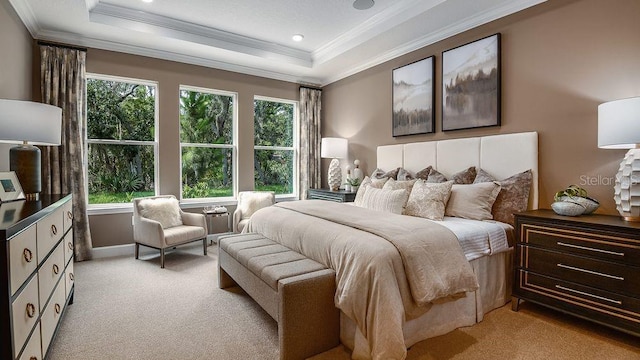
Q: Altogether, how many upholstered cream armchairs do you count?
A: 2